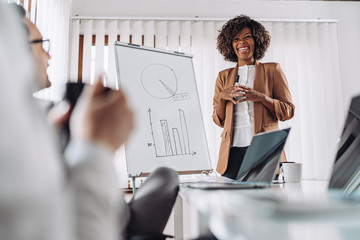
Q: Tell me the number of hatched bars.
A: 1